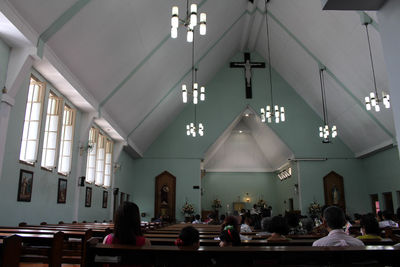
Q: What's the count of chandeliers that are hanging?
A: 6